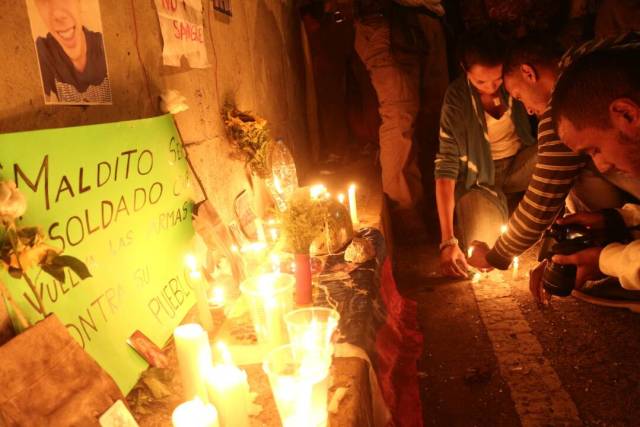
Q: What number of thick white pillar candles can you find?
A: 3